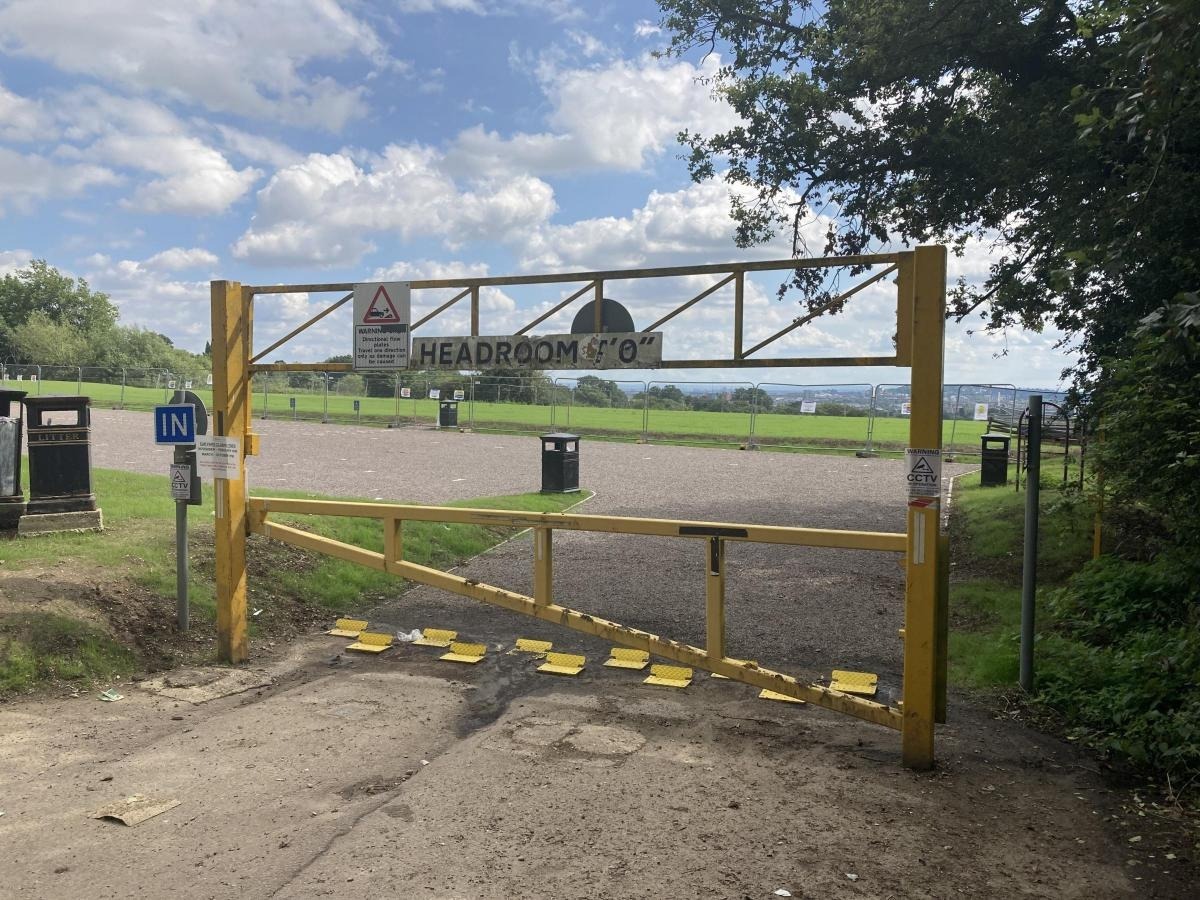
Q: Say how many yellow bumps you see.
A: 11